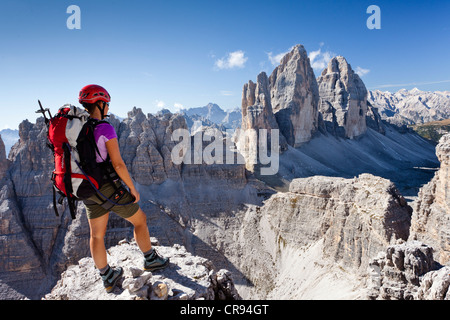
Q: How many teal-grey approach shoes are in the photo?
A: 2